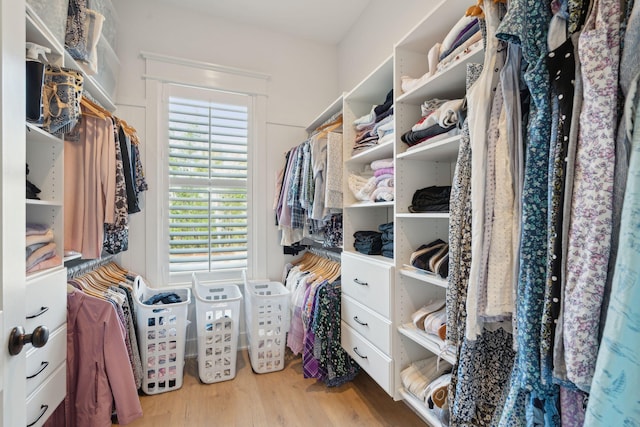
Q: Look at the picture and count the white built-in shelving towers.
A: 3